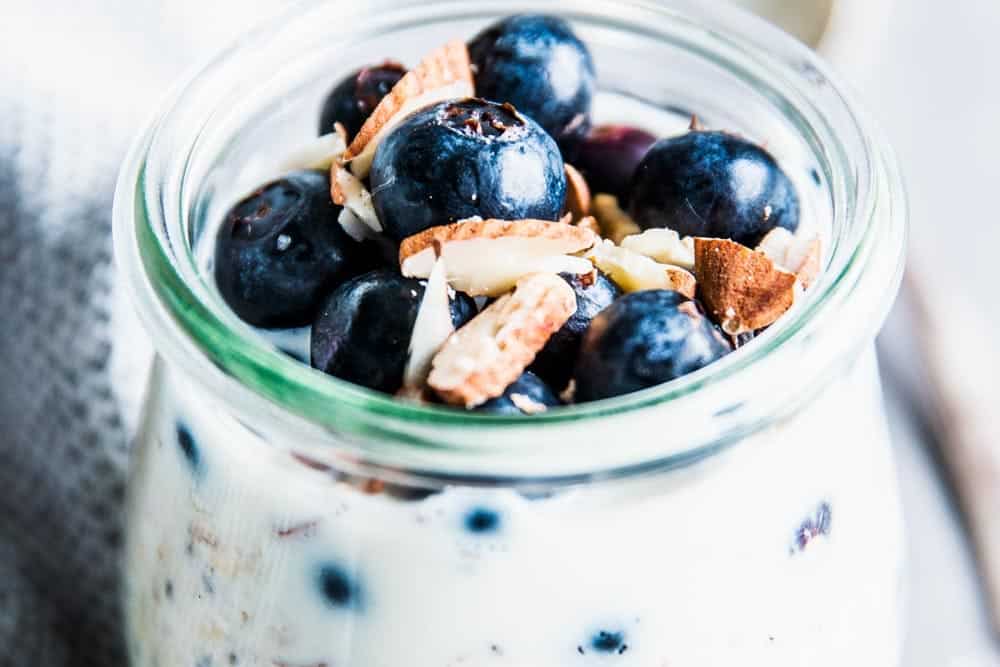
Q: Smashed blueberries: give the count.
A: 0